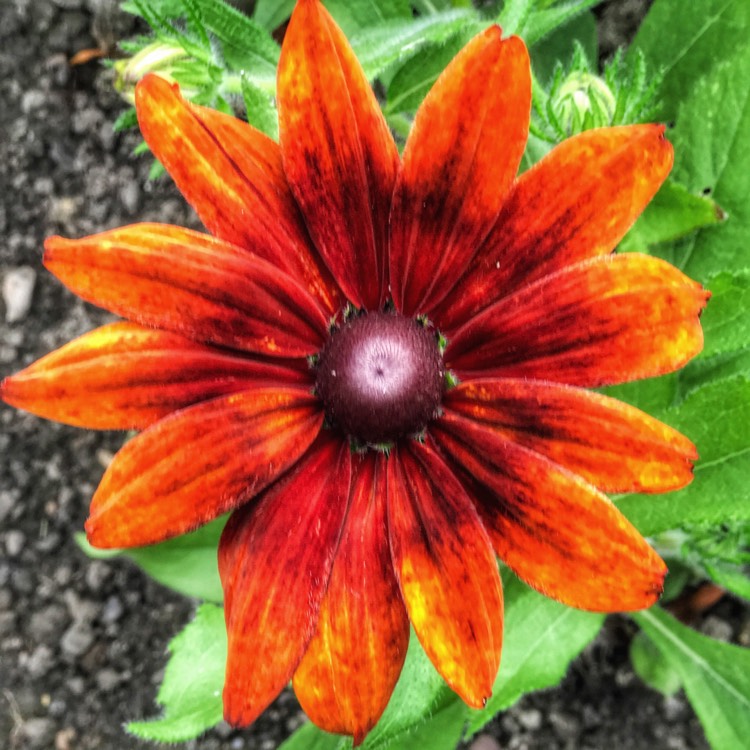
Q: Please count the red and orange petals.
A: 13